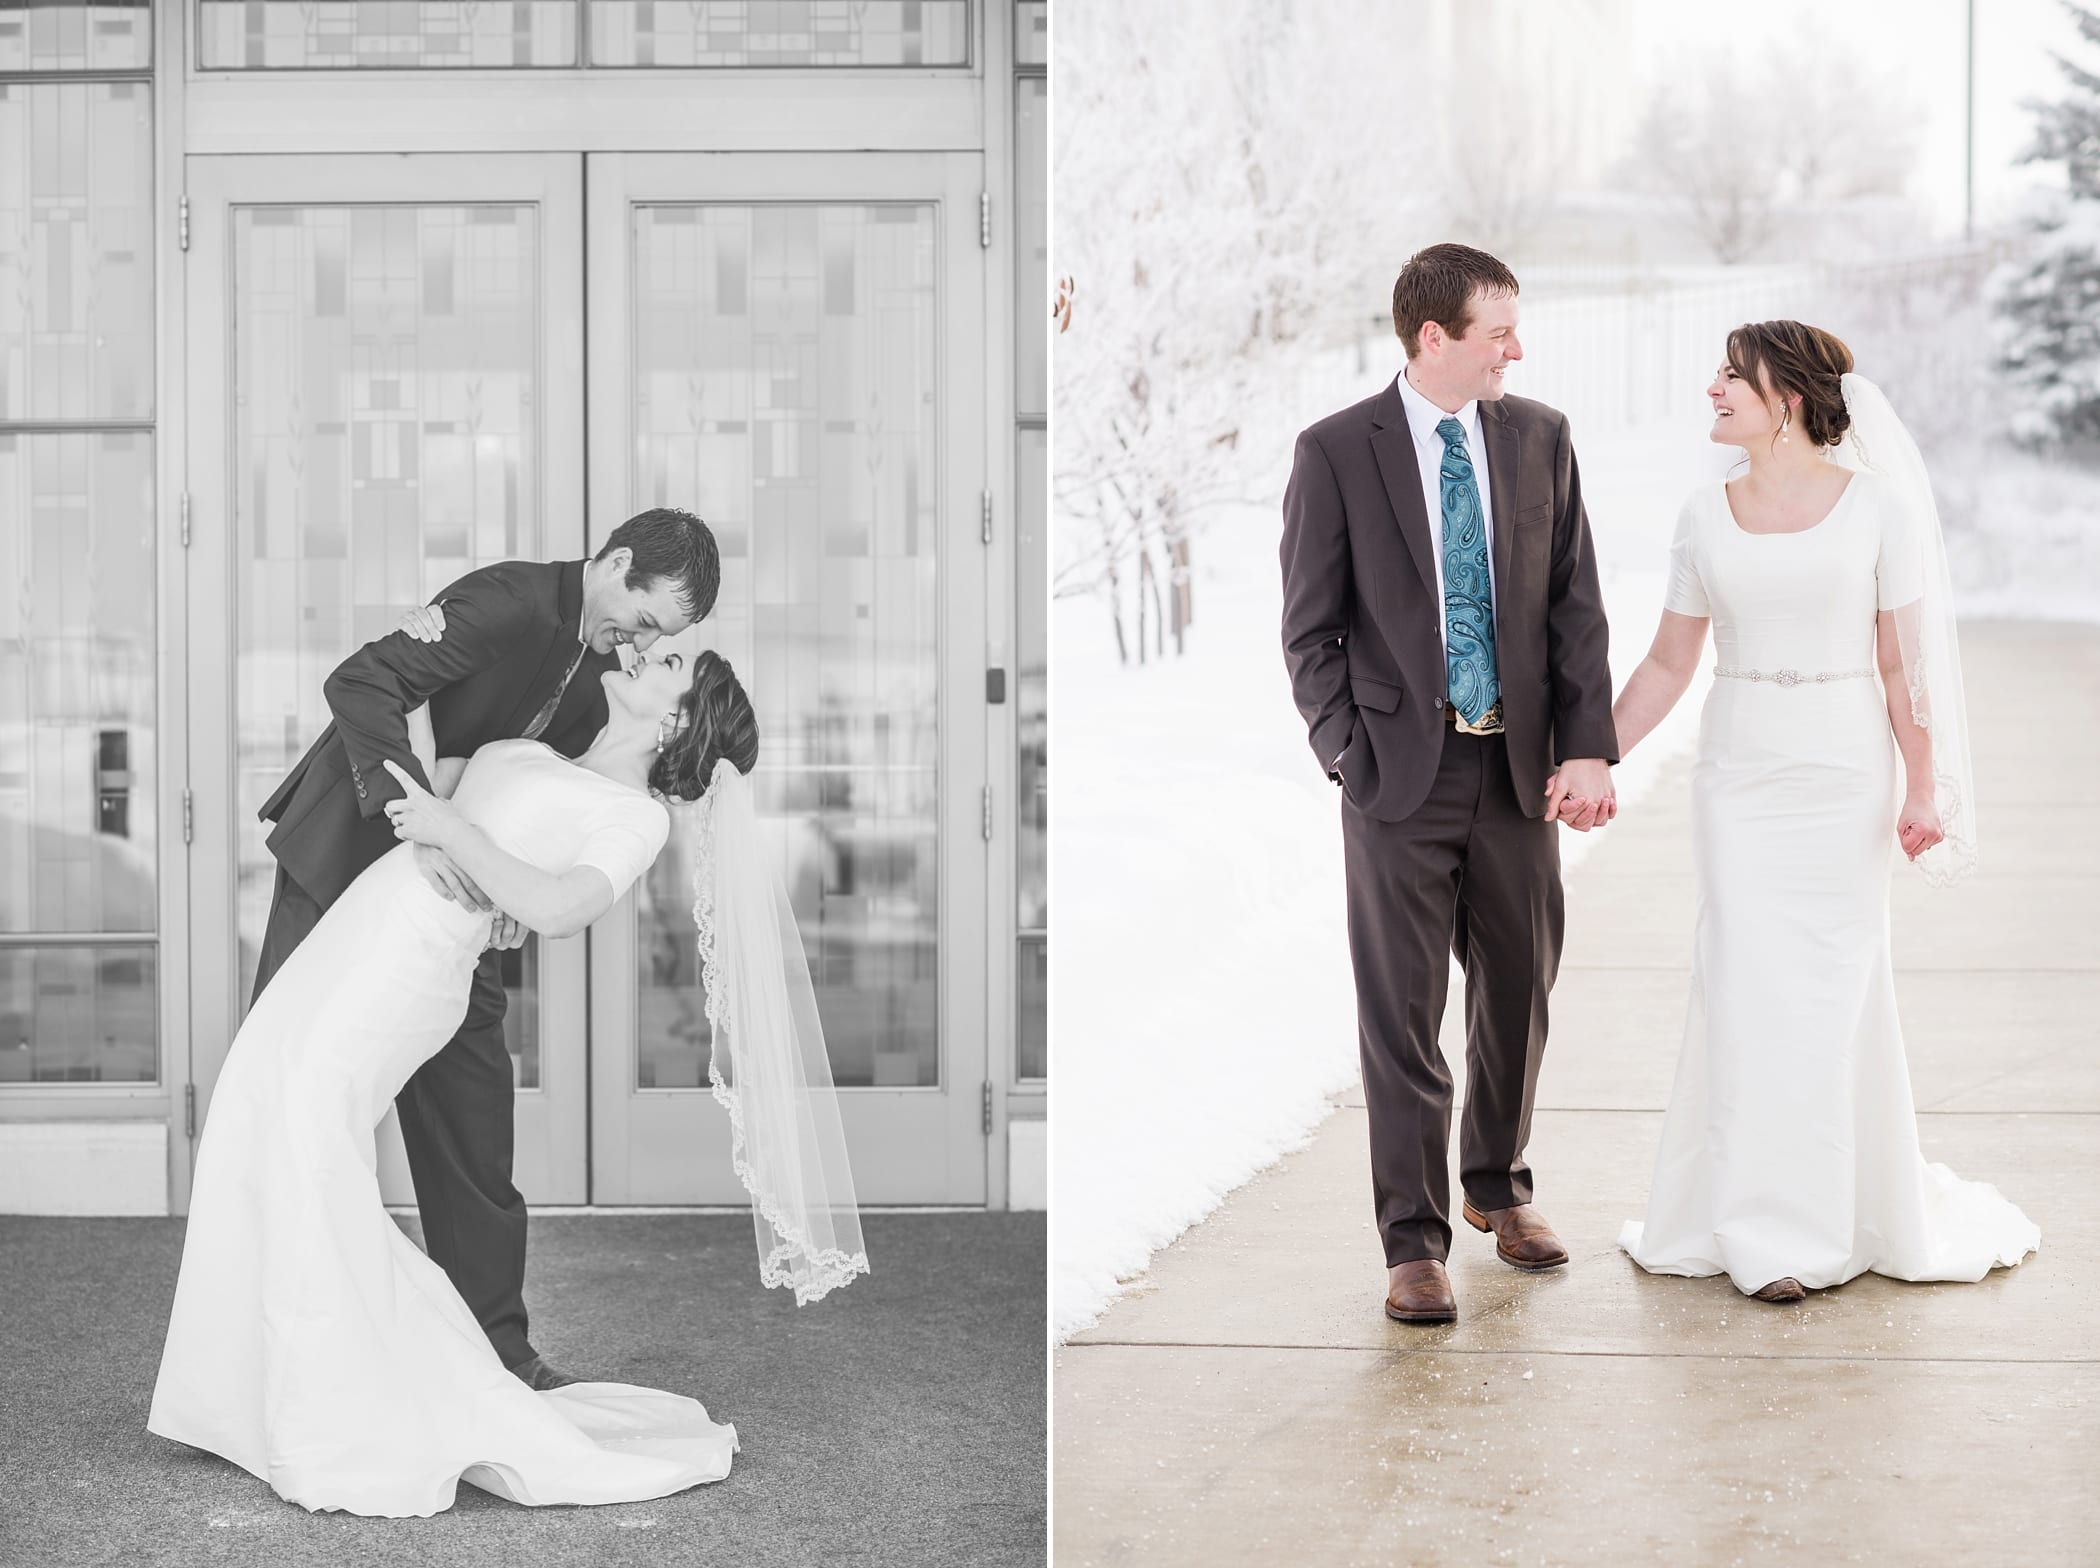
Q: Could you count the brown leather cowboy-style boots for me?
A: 3